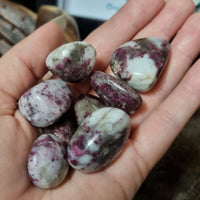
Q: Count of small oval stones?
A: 8